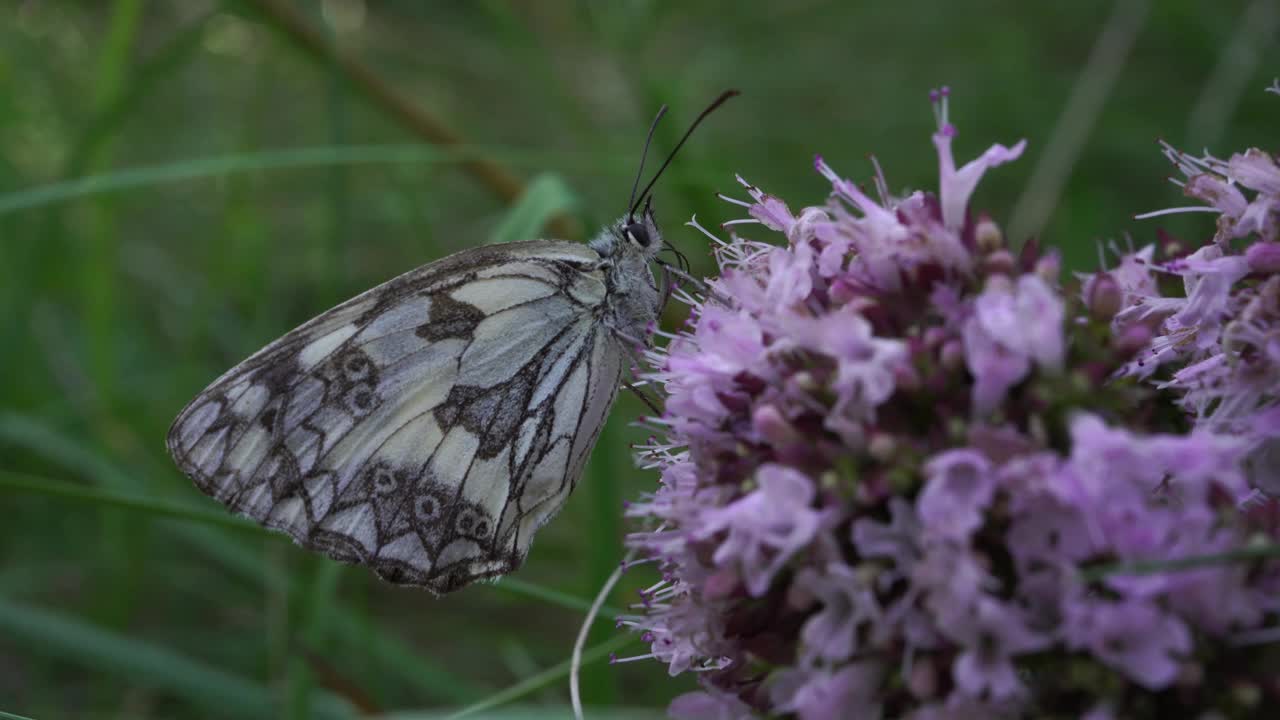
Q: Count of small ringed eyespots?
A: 6